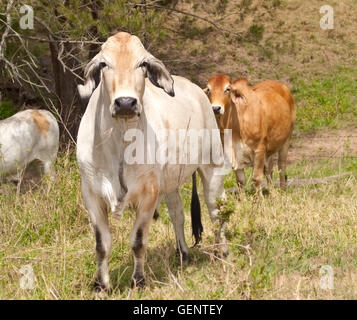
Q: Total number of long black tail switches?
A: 1